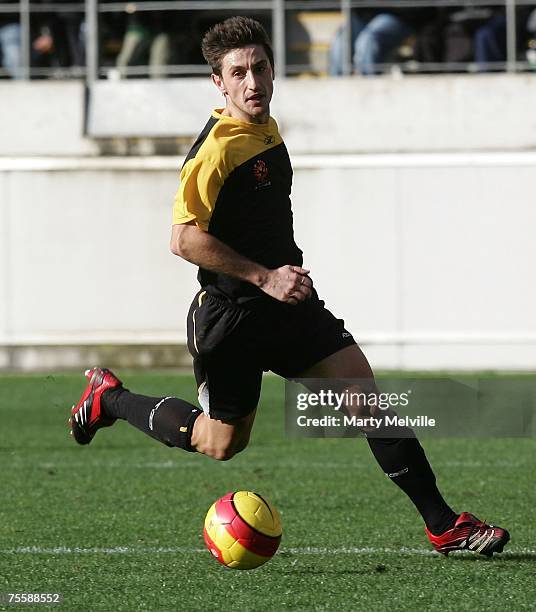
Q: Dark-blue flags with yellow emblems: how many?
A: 0